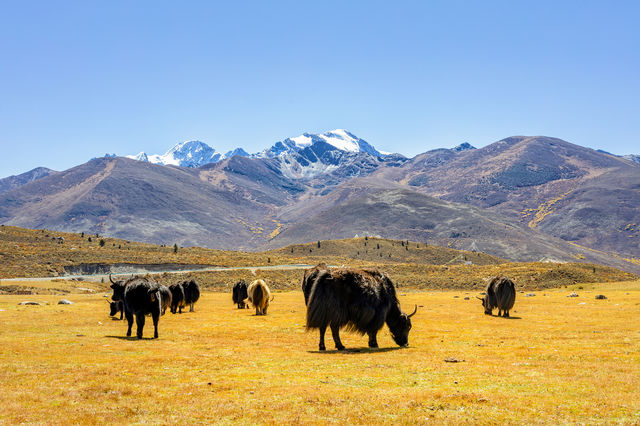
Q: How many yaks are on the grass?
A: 9